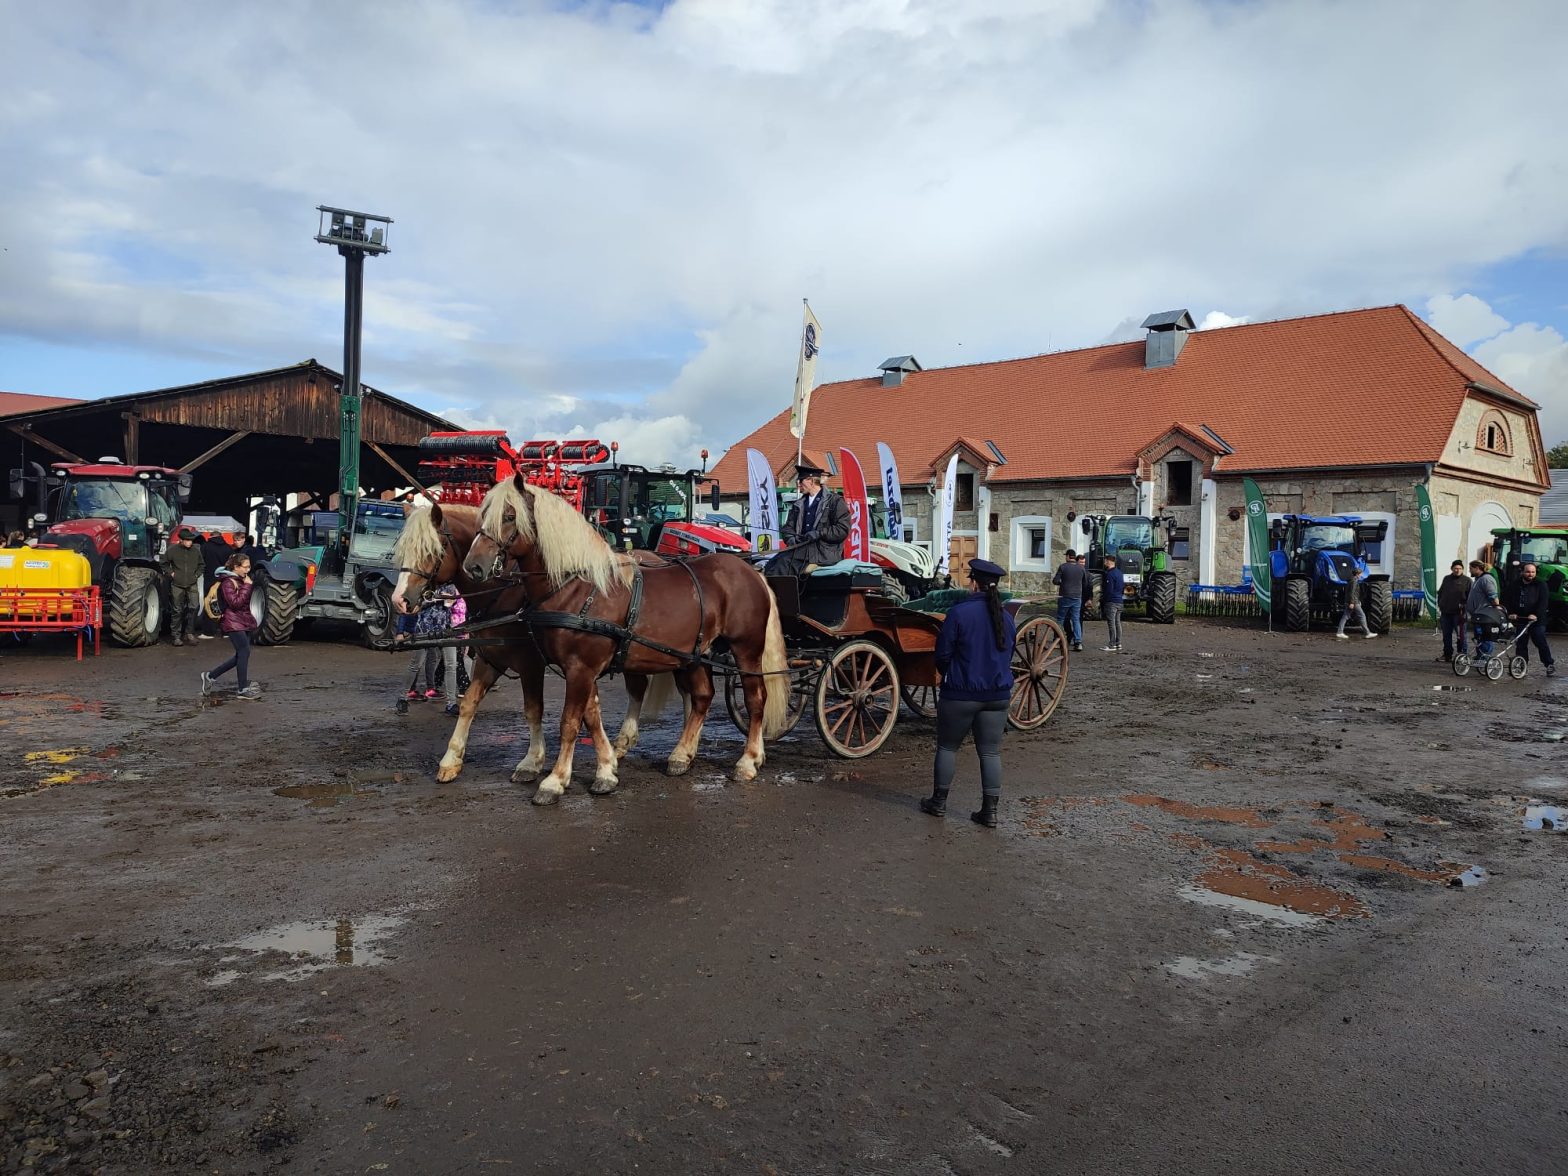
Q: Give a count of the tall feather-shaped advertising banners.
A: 6